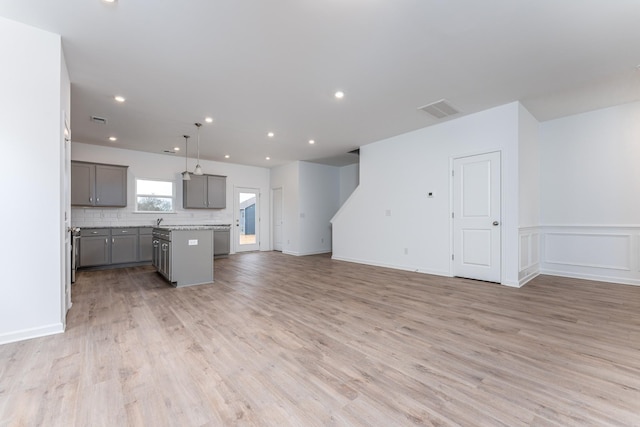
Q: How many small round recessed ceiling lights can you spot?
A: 10